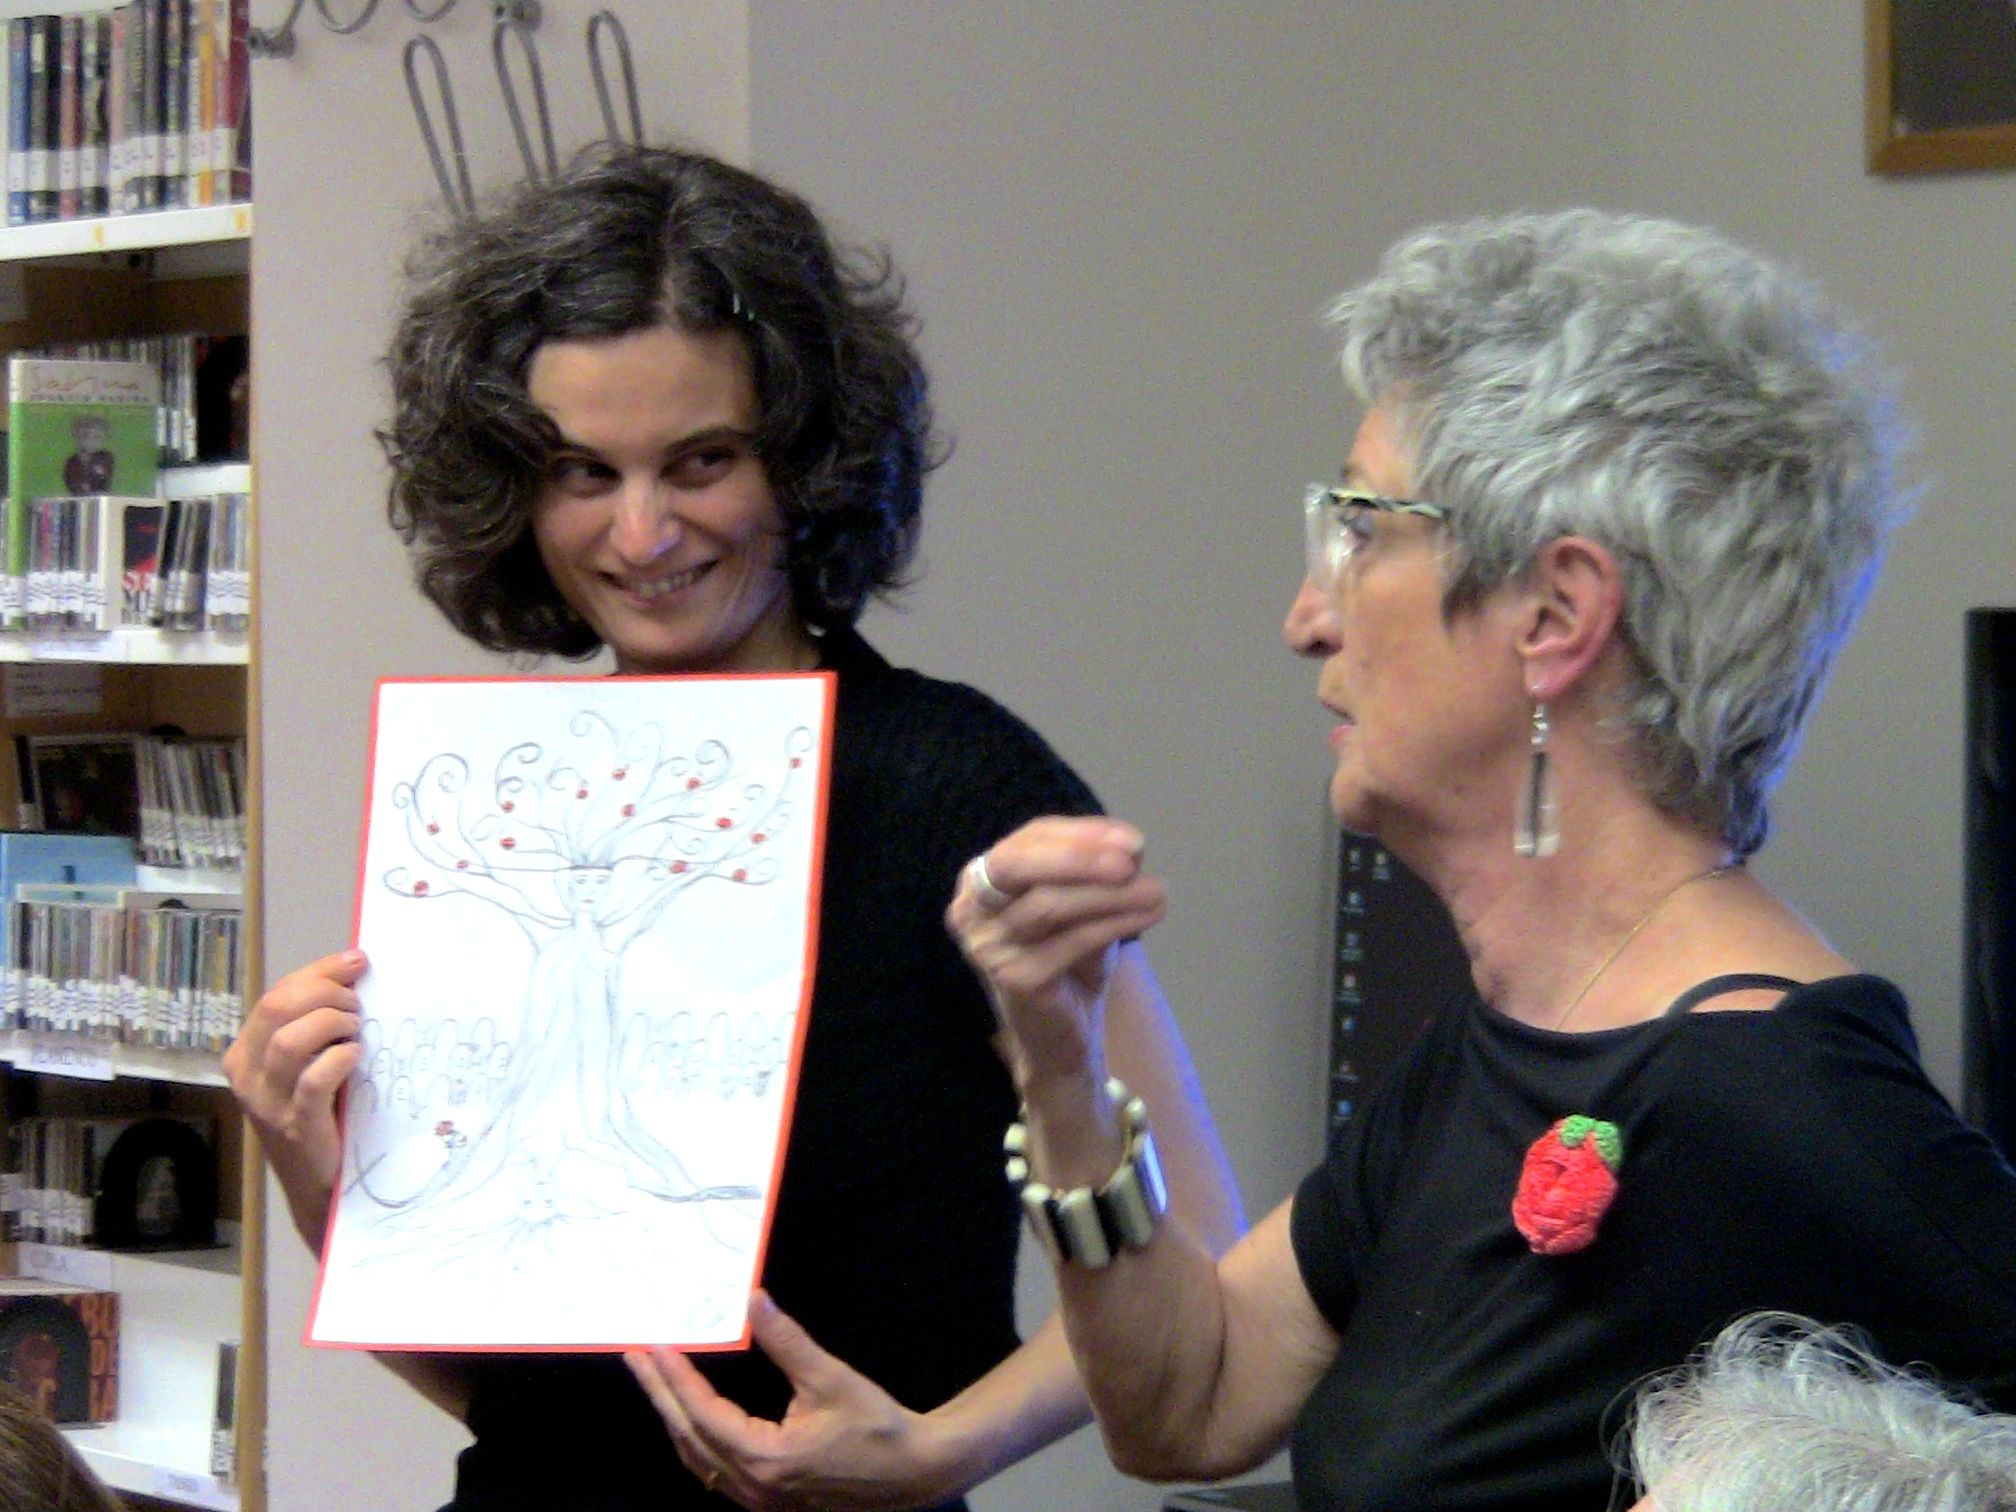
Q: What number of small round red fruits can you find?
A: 14